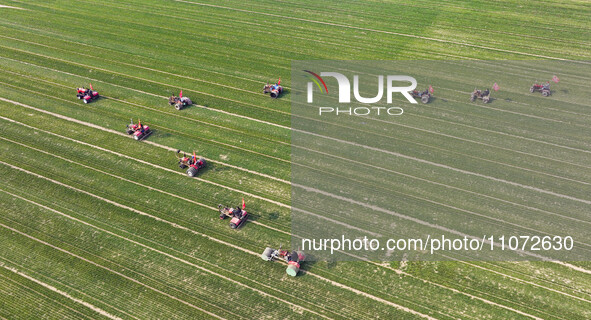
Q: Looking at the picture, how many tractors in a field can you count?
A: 10